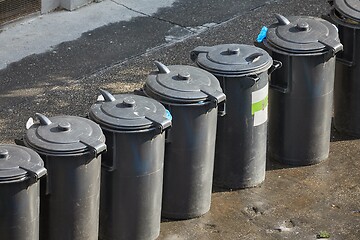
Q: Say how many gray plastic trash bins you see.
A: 7